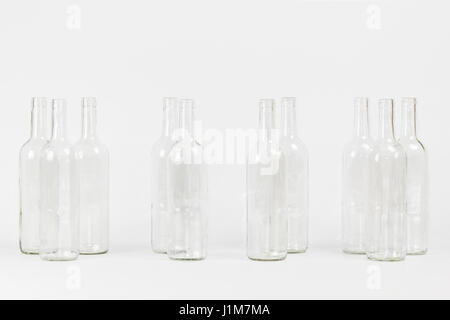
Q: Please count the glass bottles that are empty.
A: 10